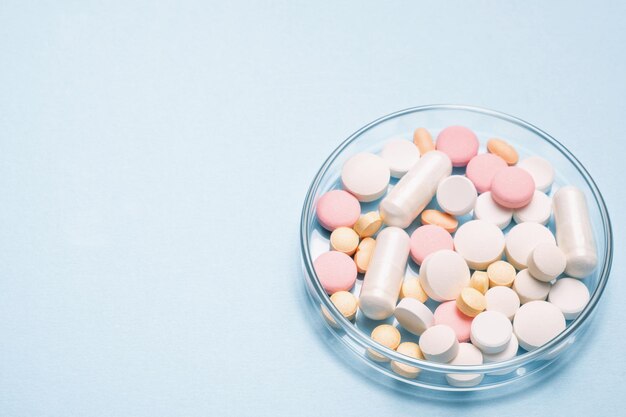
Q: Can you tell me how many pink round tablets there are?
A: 7